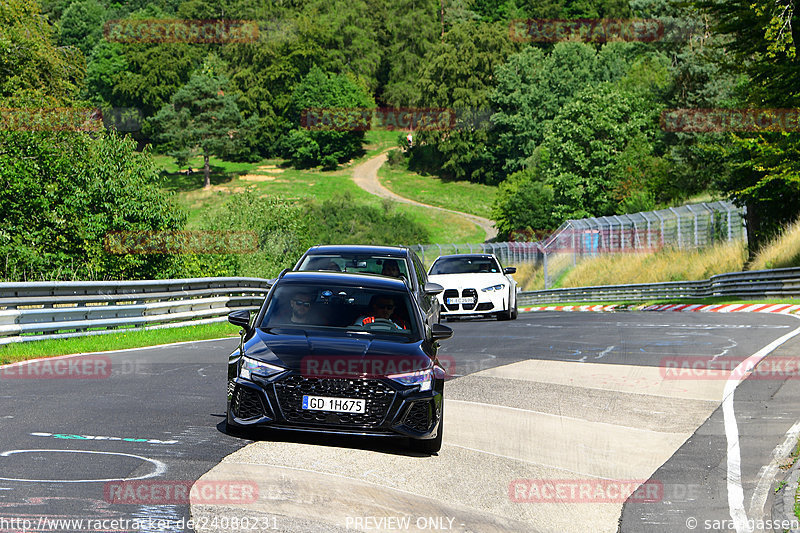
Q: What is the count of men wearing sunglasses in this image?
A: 2